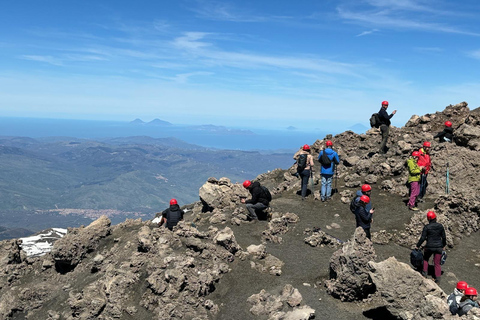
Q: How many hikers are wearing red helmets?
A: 13